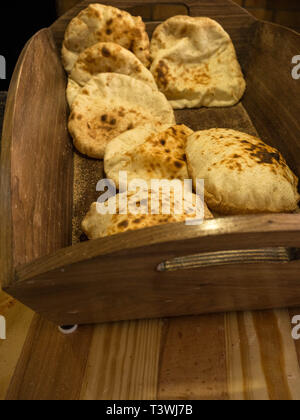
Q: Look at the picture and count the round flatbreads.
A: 7